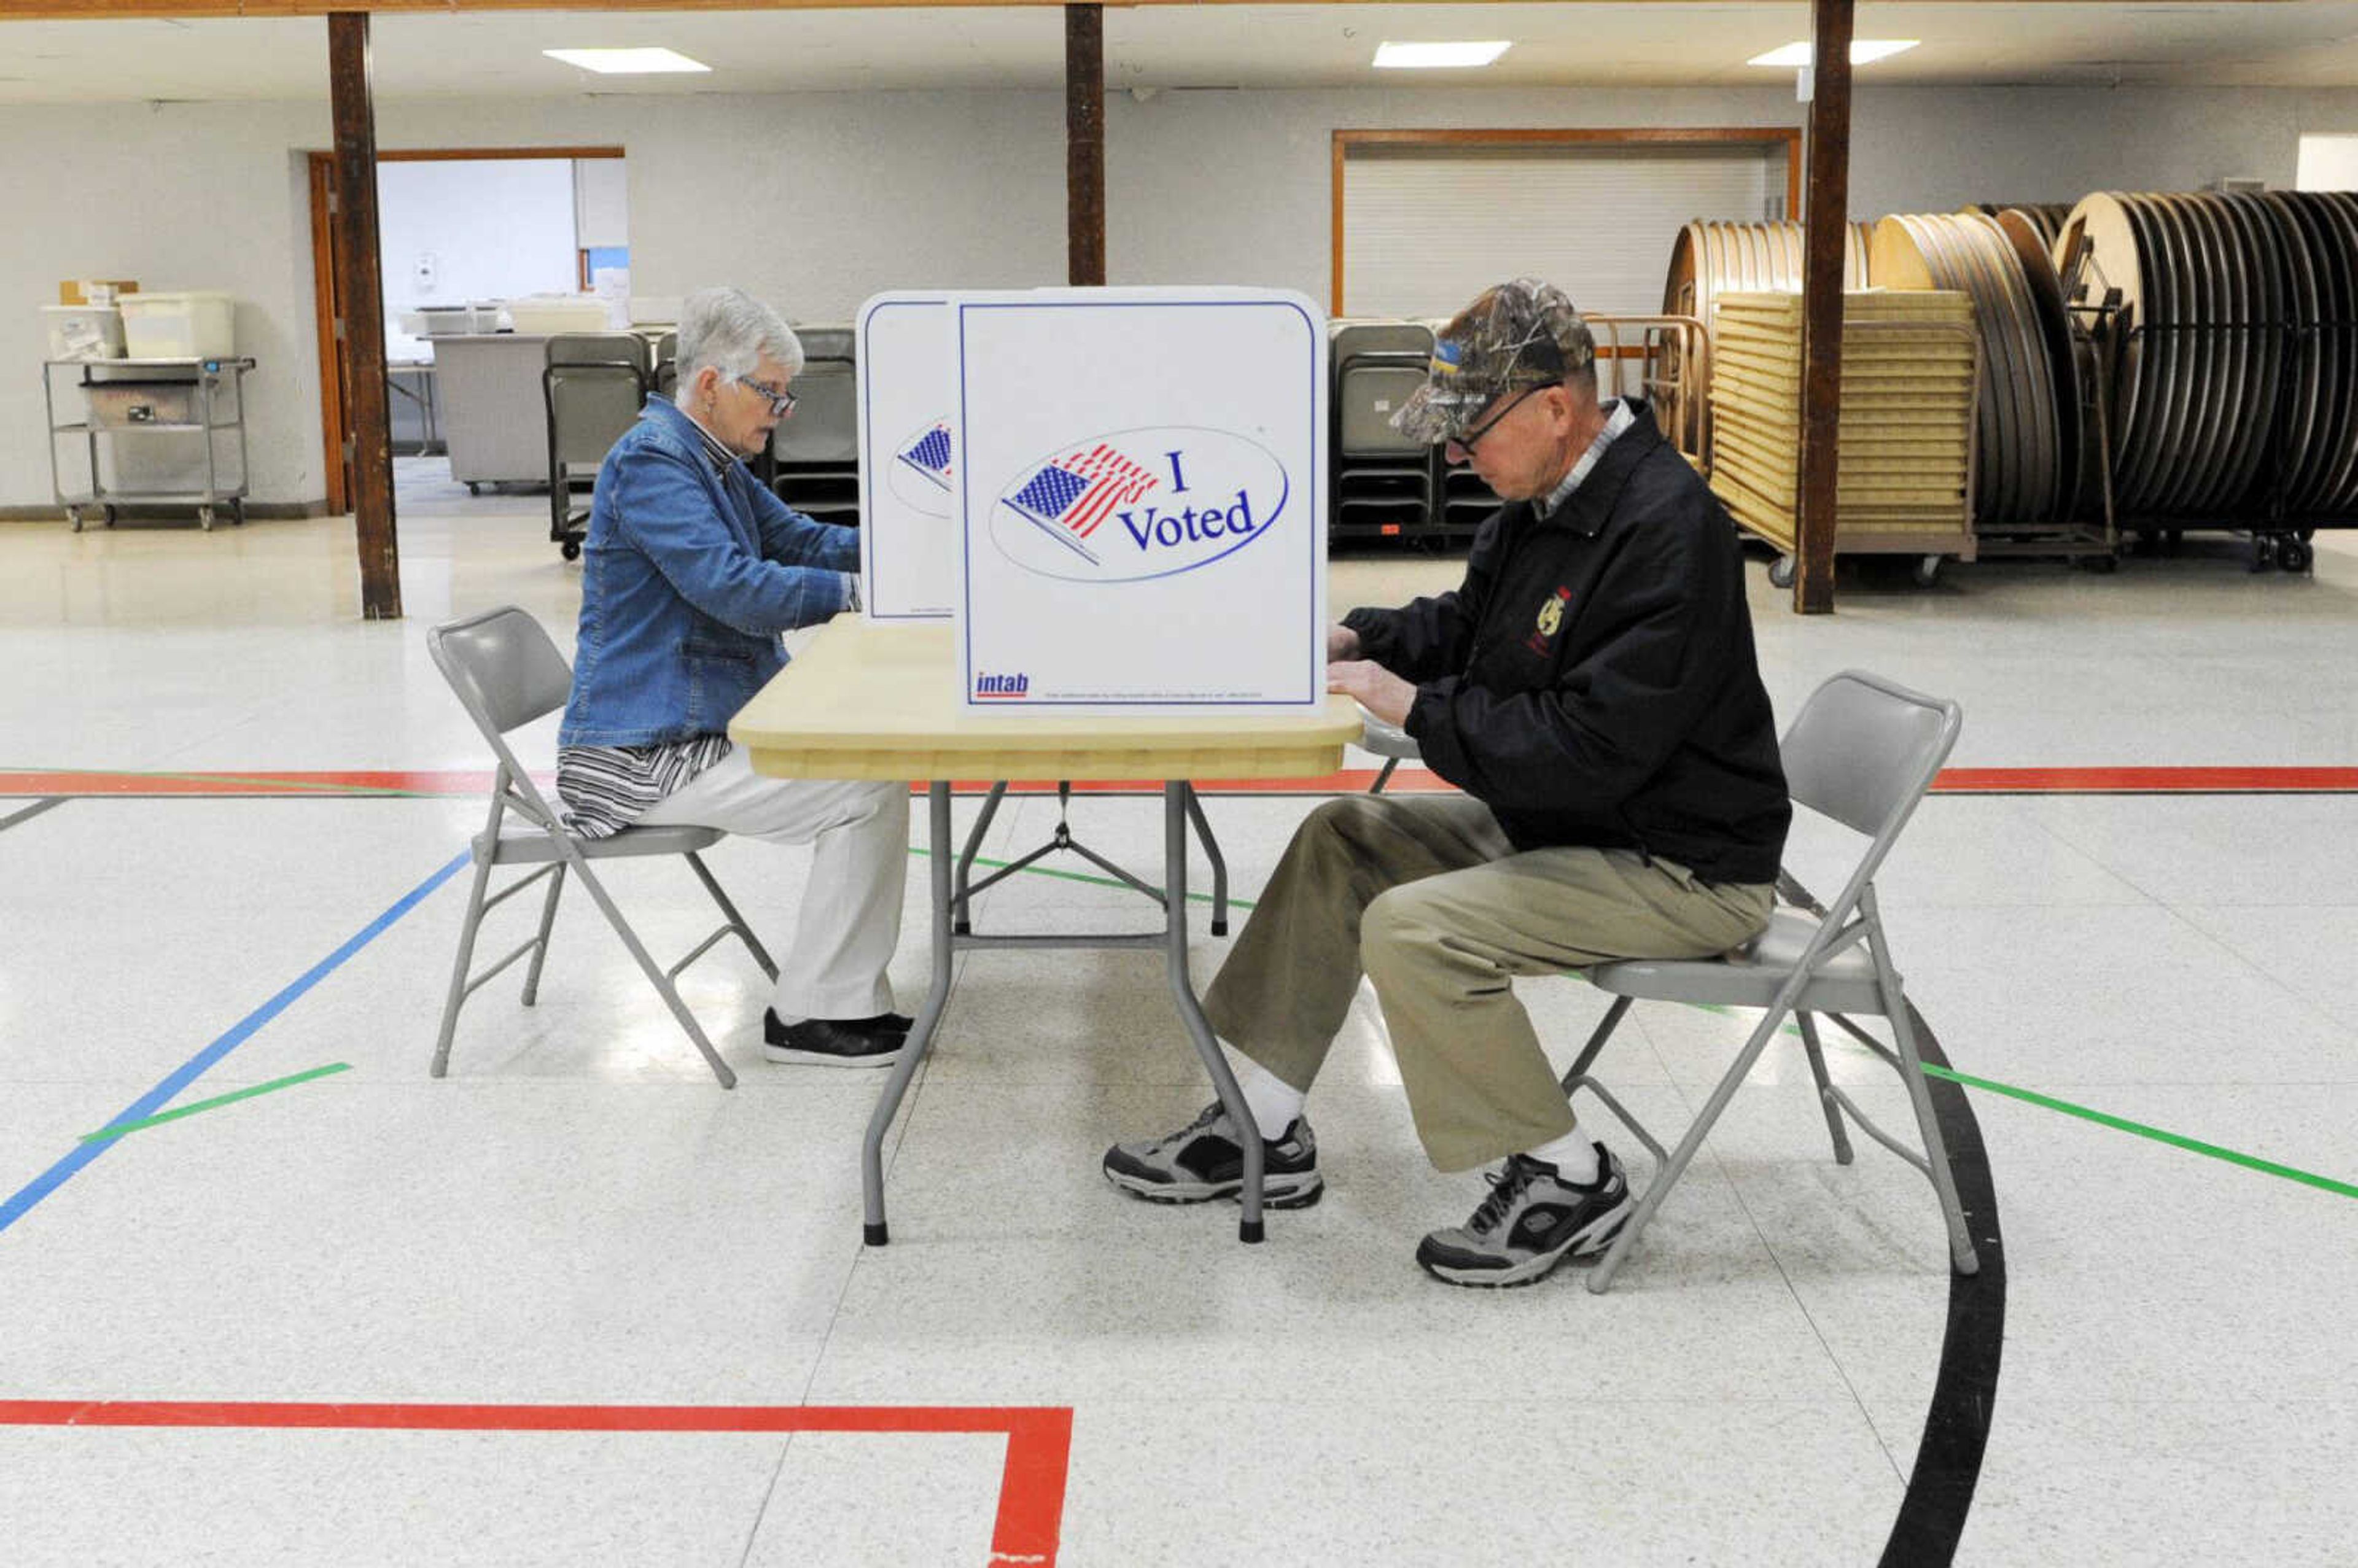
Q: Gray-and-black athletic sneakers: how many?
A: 2